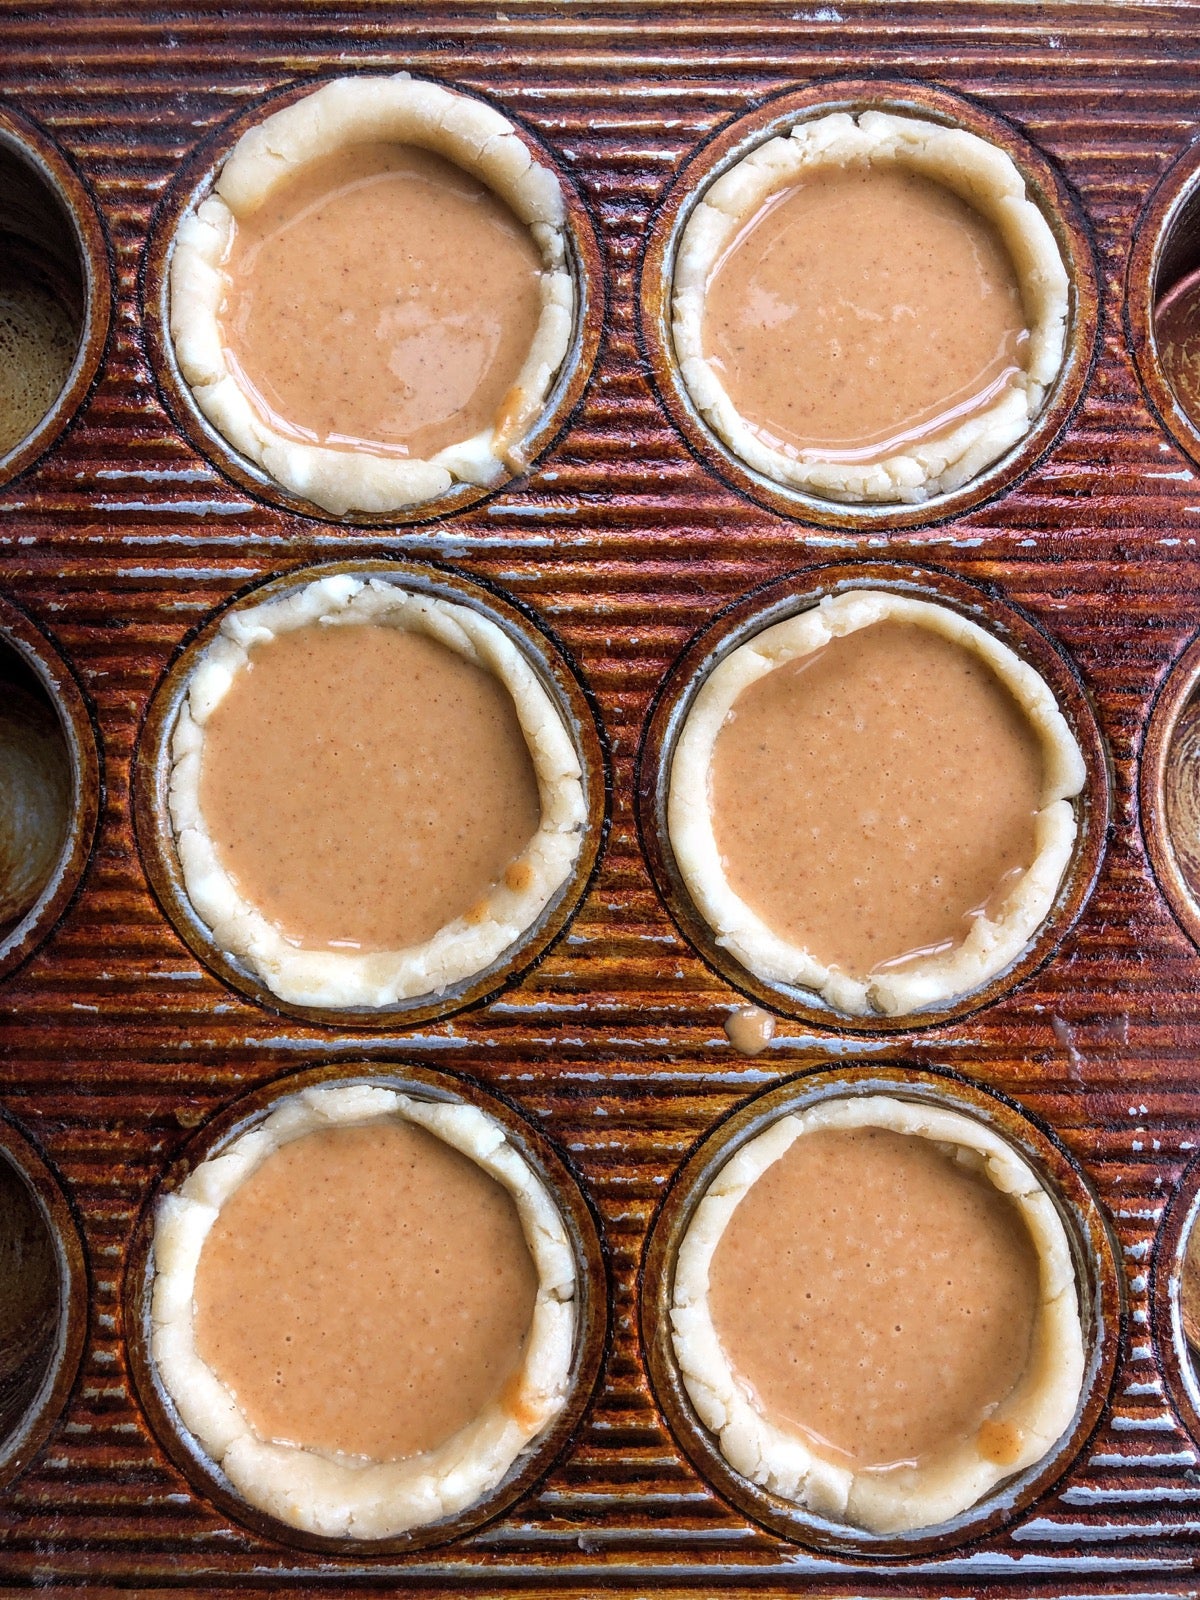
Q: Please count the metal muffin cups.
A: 12